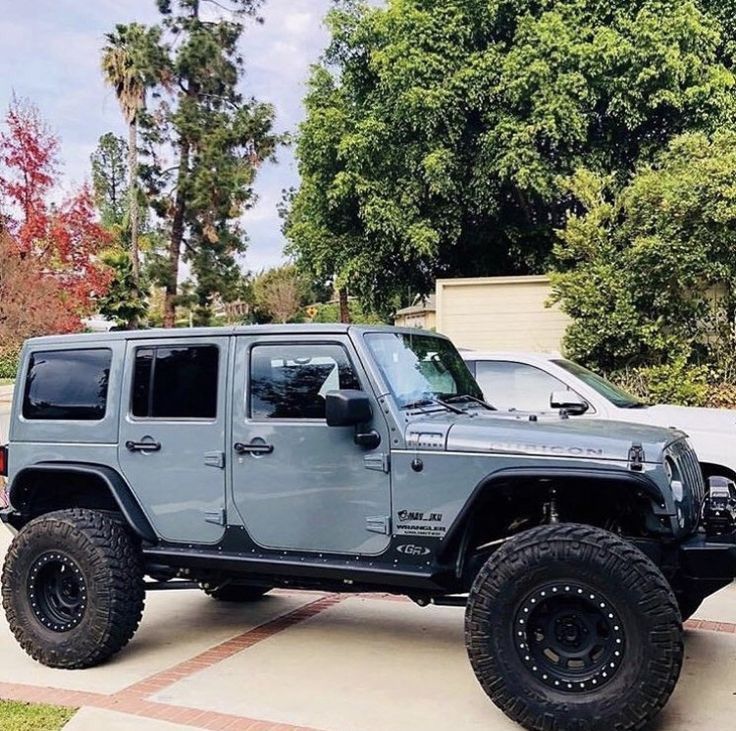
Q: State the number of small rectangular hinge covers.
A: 4